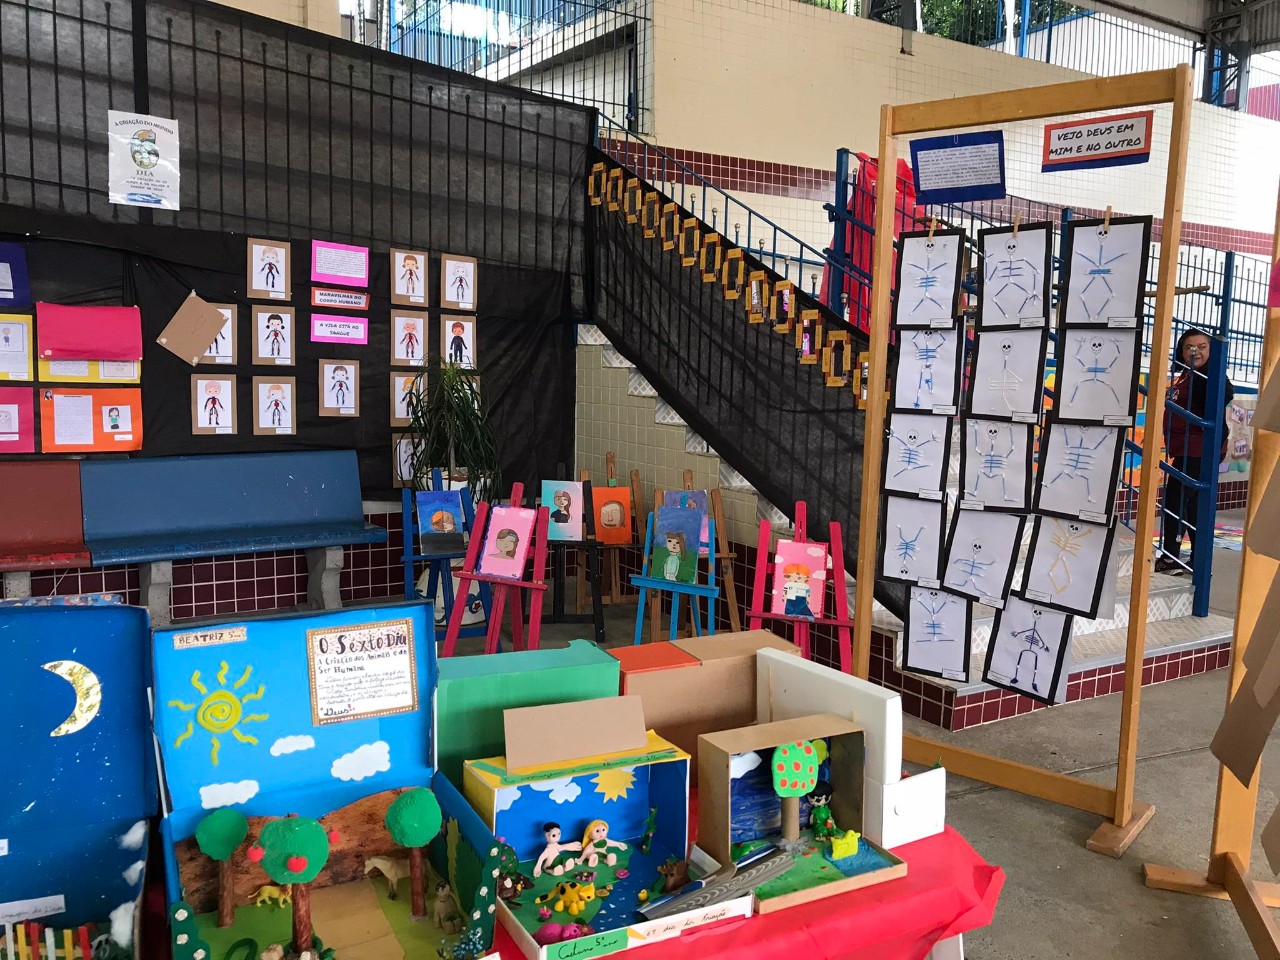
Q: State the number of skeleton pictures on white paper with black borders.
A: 14